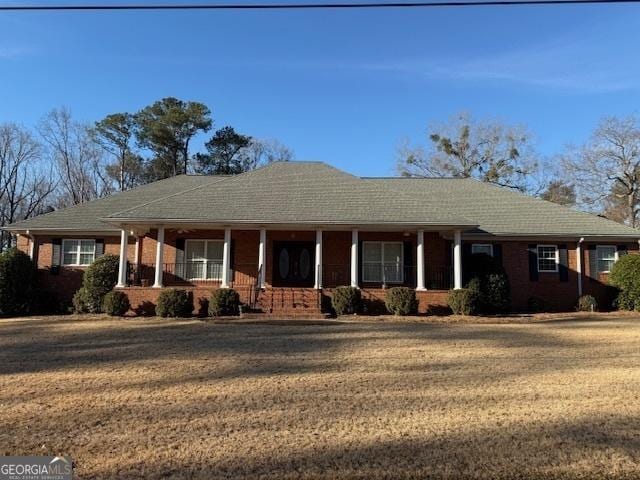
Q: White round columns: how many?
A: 8